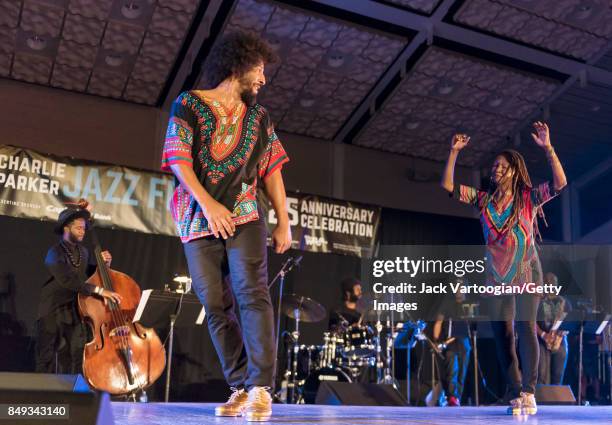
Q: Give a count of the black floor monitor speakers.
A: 4